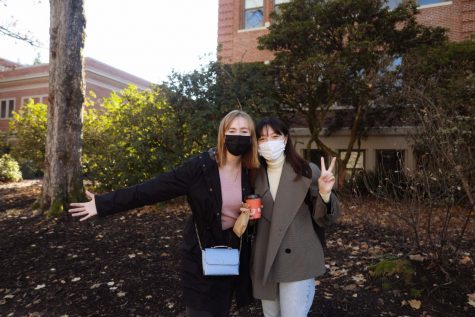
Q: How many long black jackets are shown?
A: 1